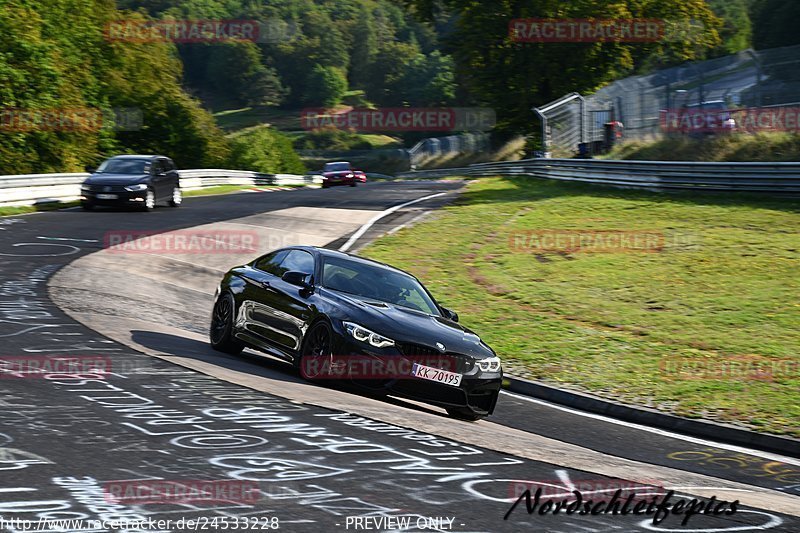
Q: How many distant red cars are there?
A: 2